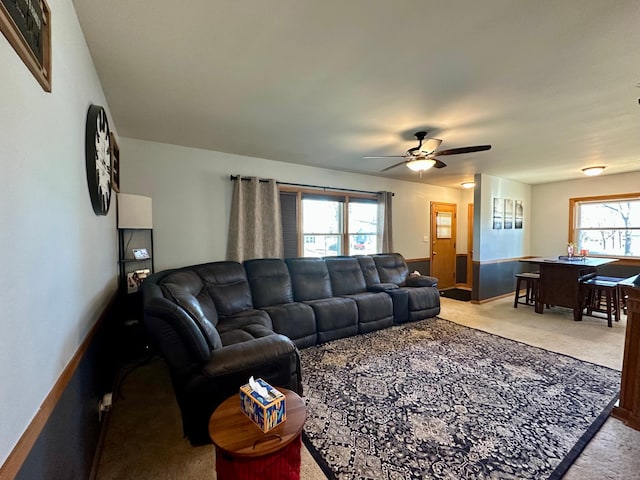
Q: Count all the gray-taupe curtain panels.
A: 2